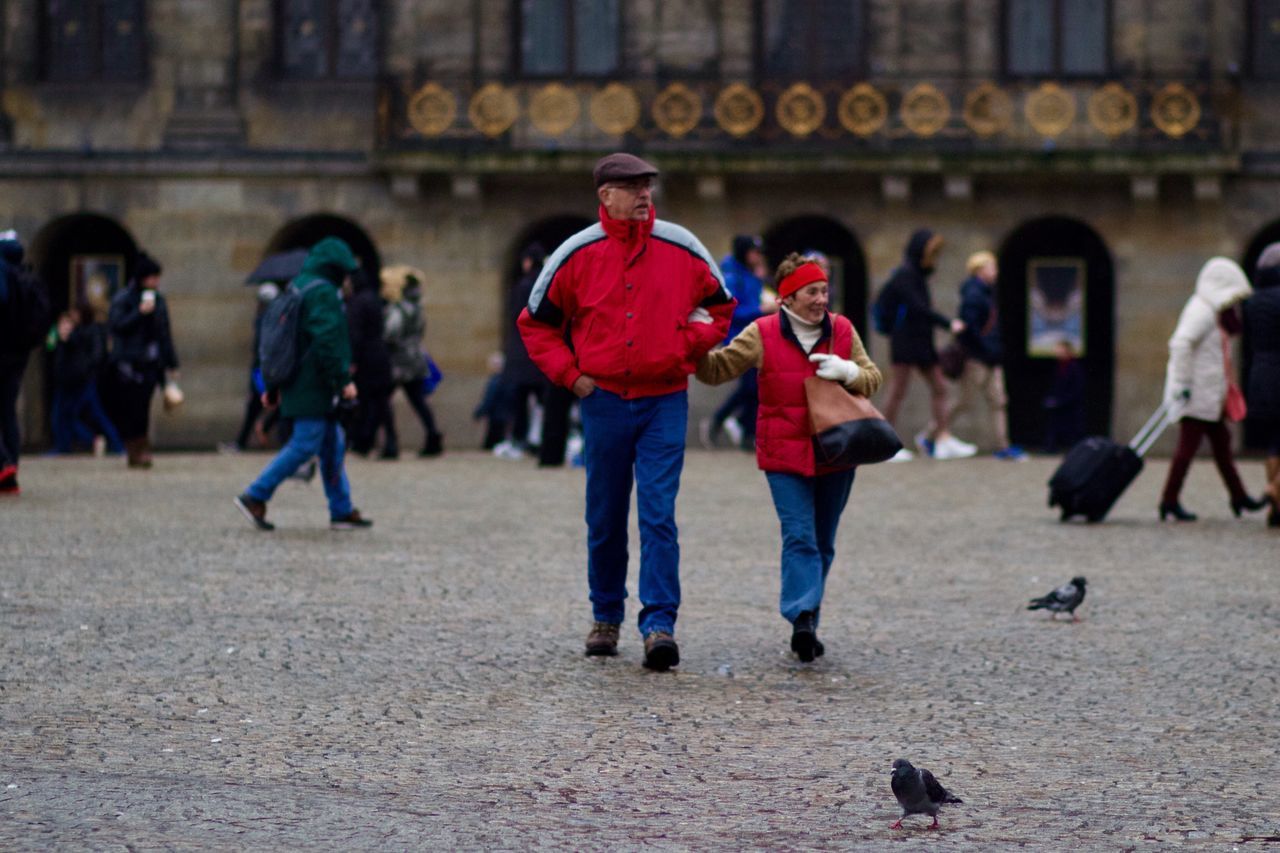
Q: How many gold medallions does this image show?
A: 13